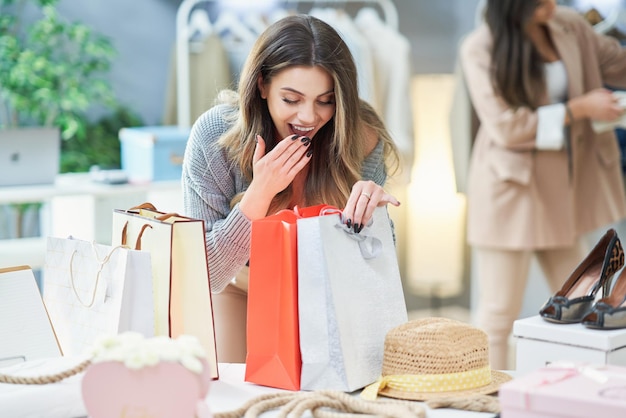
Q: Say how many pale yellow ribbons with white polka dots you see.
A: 1